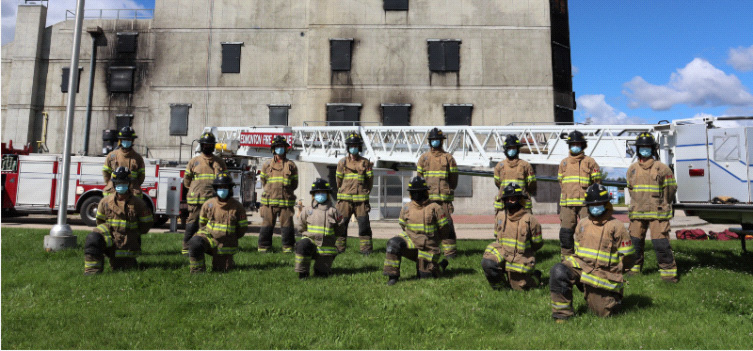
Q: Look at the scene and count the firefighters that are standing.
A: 8